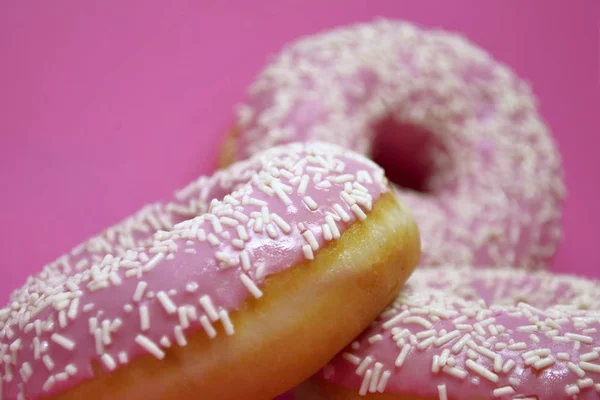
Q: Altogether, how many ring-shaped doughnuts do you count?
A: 3